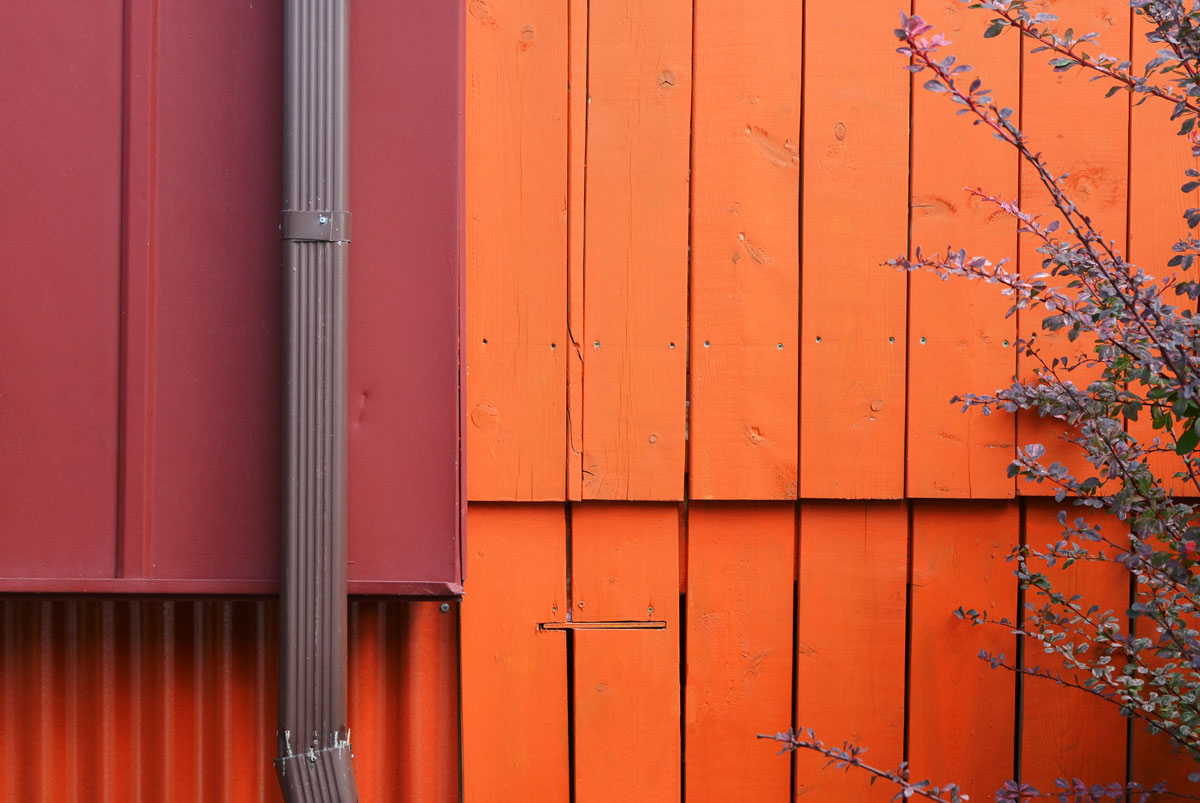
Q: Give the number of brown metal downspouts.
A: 1